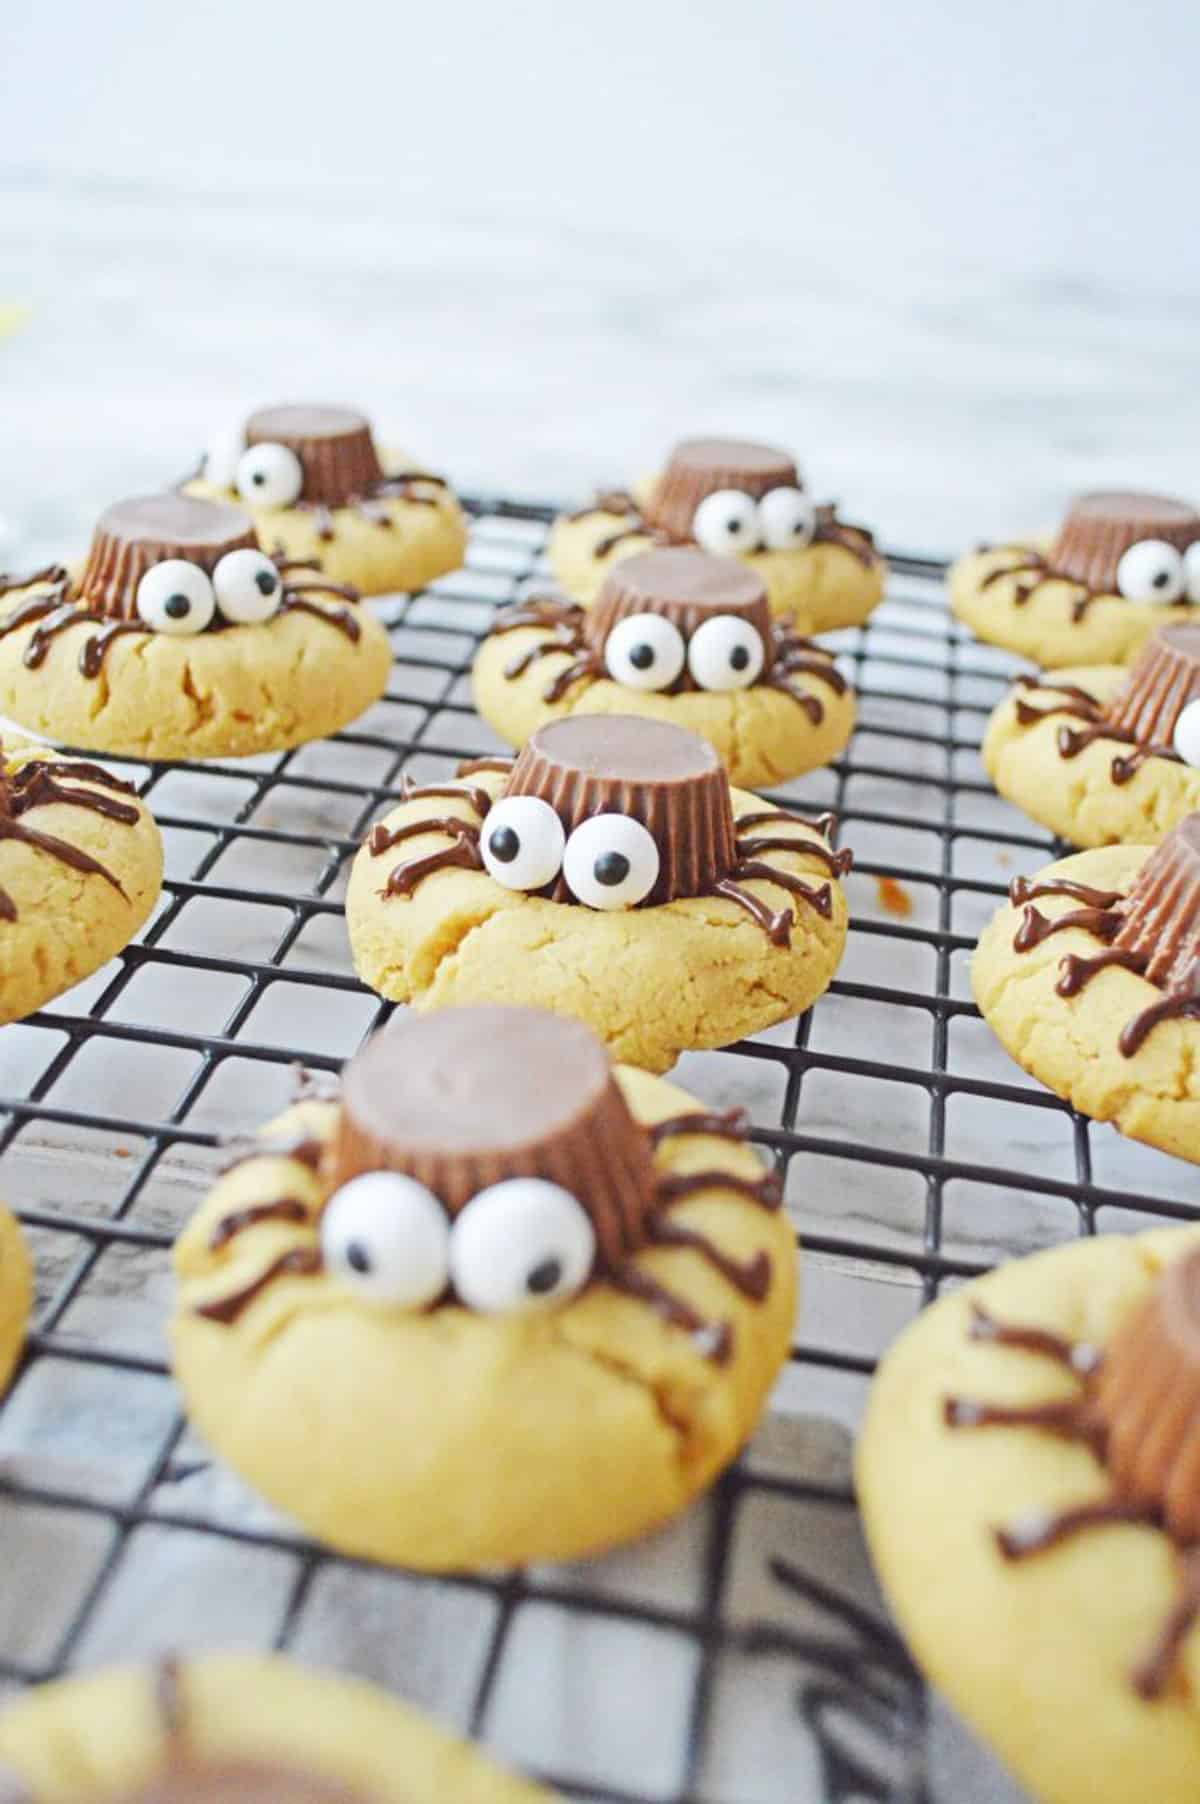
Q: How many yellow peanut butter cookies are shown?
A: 13